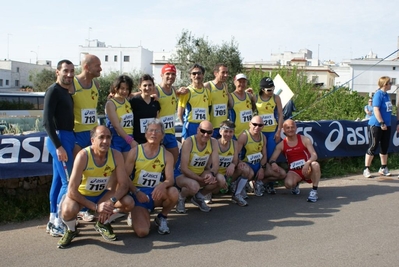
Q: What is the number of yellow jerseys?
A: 12